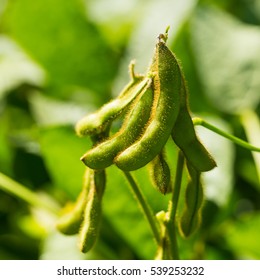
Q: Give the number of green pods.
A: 8